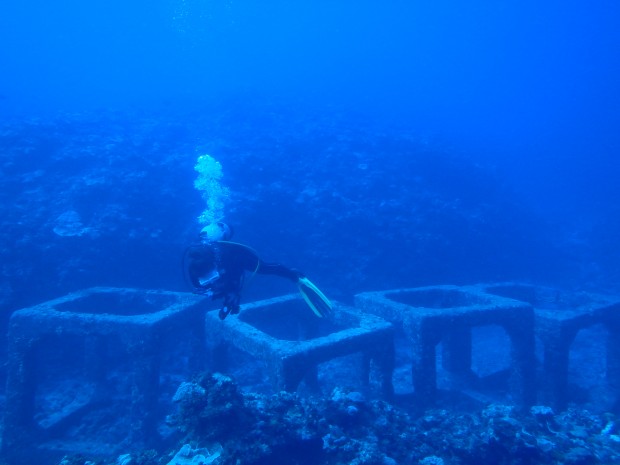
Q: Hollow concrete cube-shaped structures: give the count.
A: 4